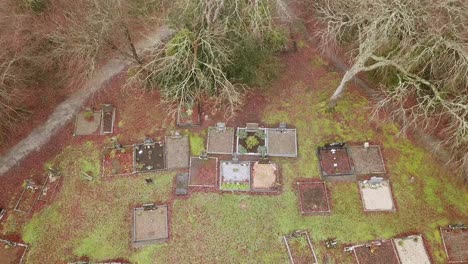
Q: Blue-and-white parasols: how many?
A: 0